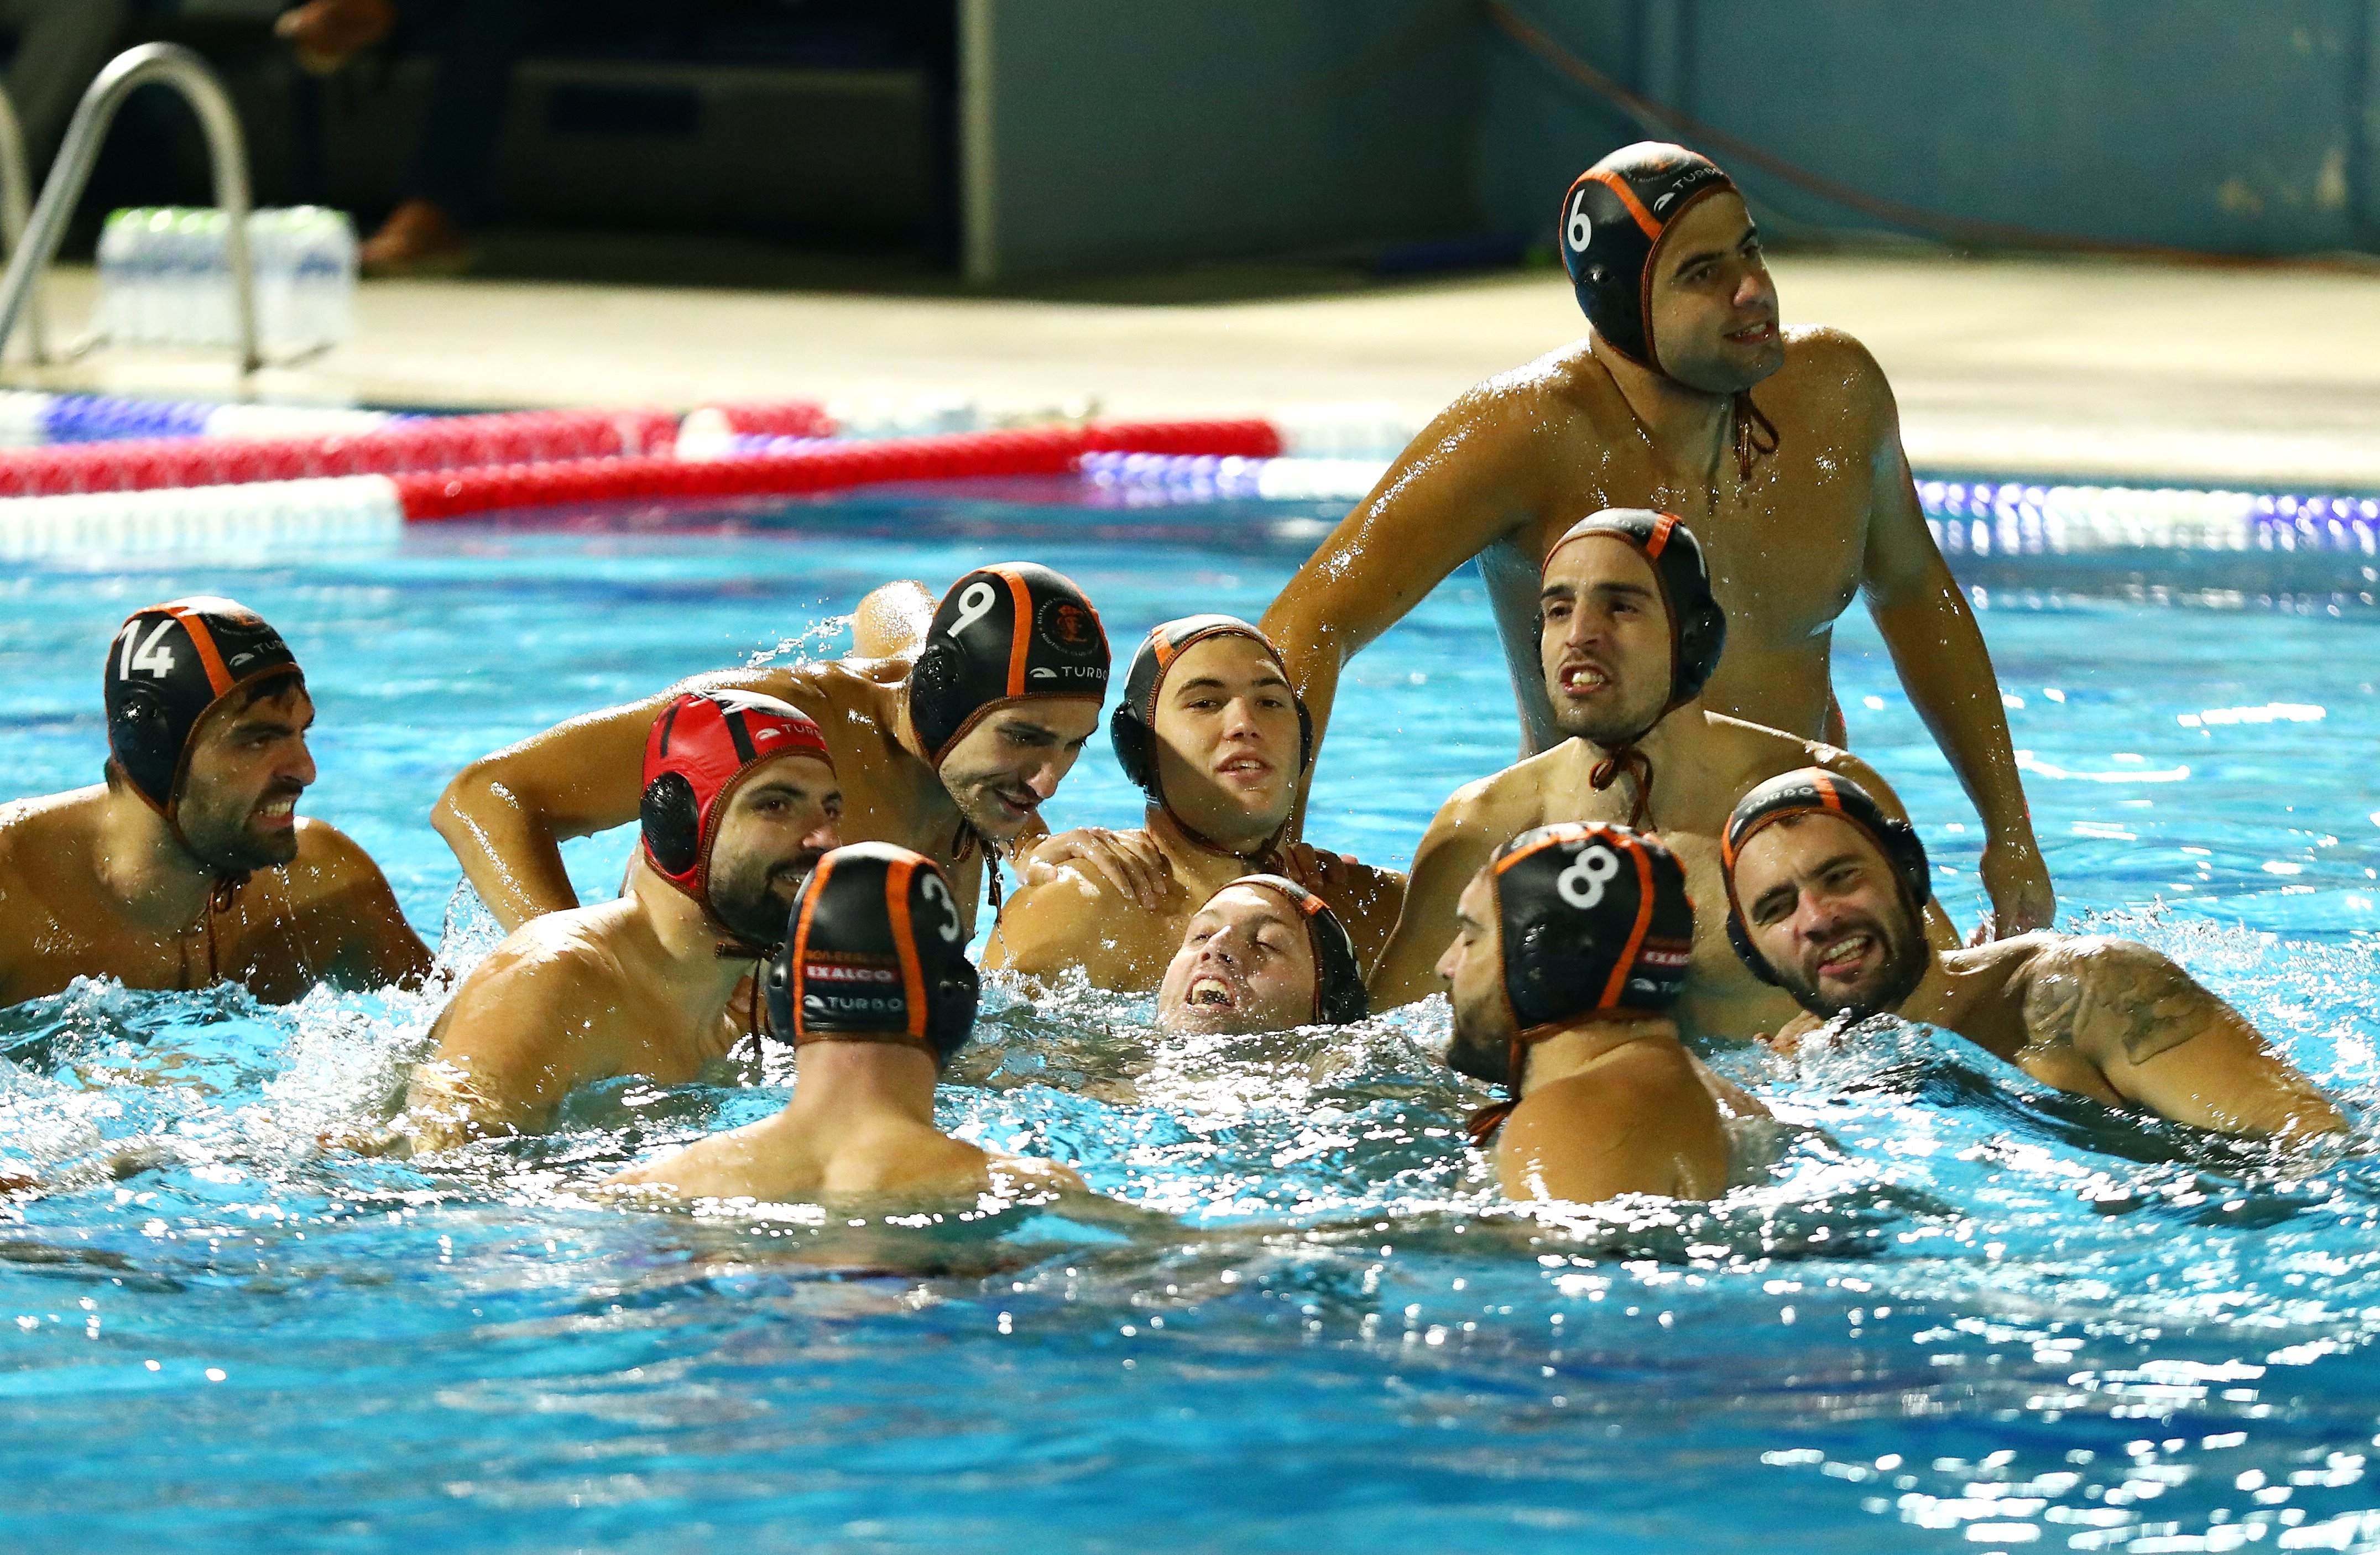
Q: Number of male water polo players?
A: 10